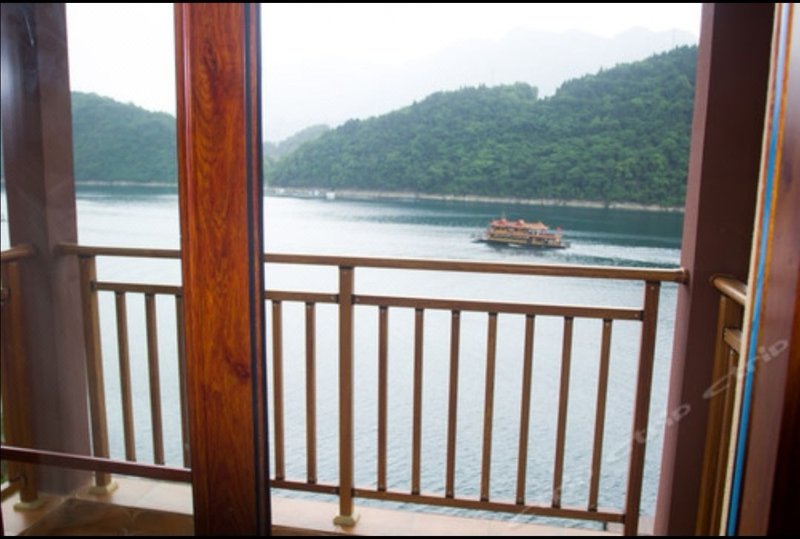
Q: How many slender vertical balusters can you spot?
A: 12